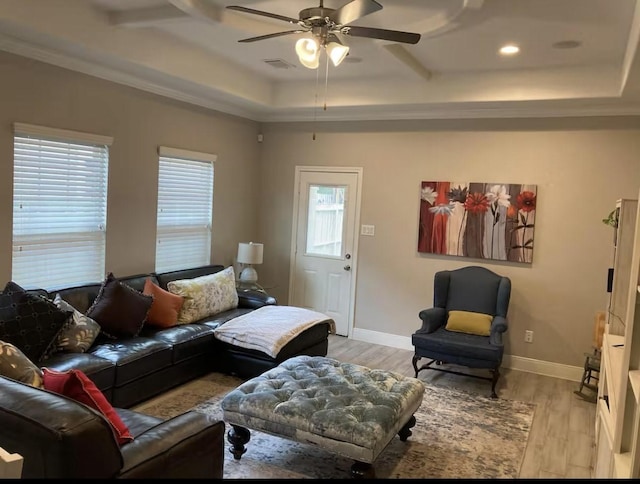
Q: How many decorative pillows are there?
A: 8